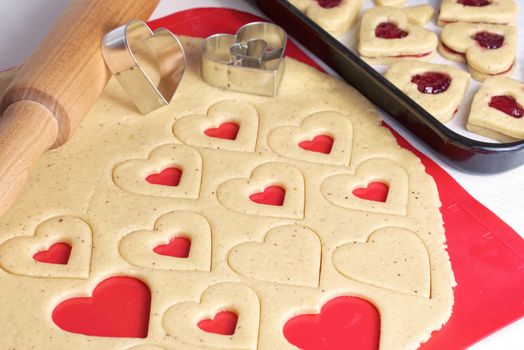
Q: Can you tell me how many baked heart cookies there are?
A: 6